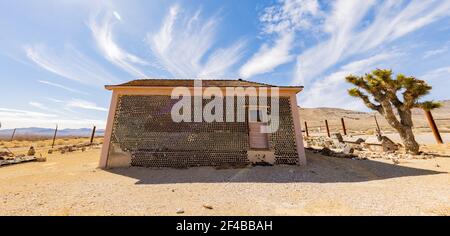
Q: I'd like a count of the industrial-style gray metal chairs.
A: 0